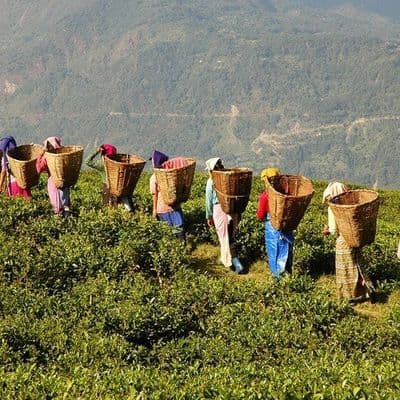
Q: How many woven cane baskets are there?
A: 7